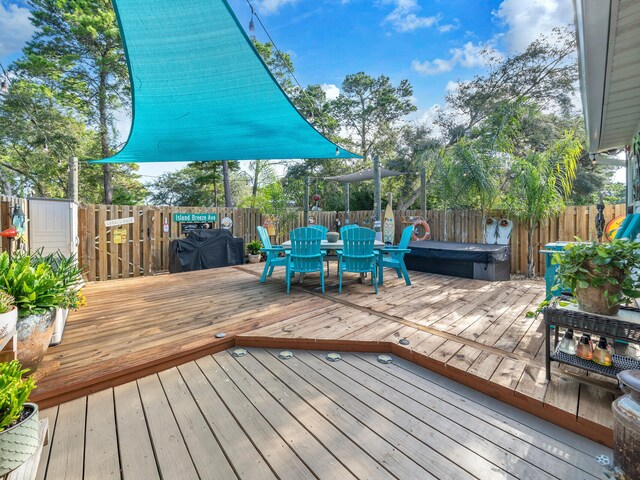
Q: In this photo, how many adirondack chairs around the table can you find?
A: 6